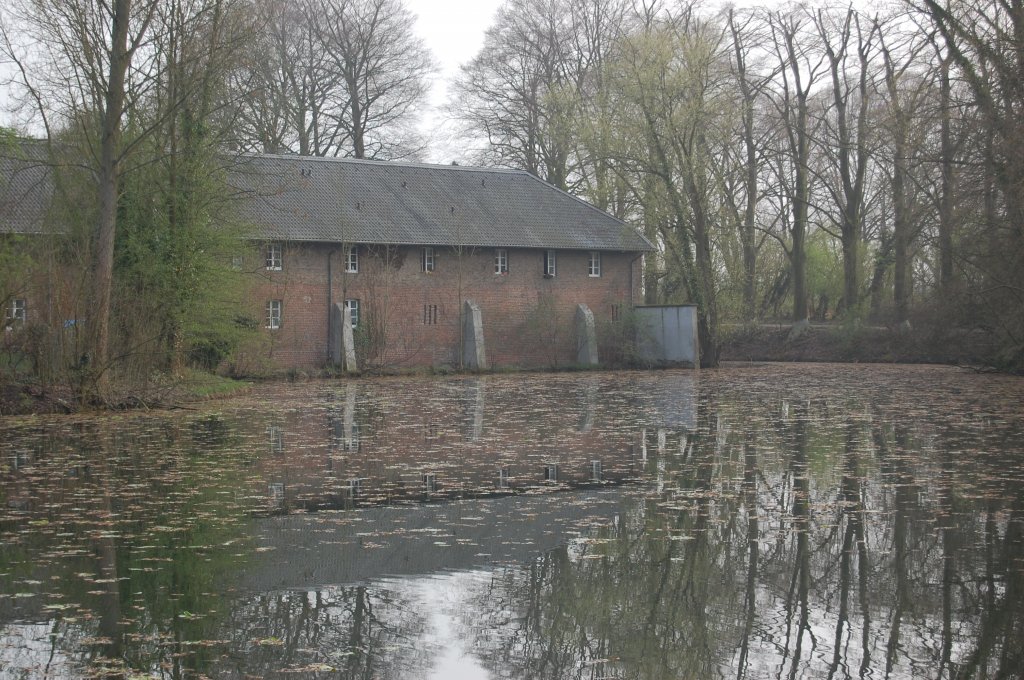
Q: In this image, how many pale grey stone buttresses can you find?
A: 3